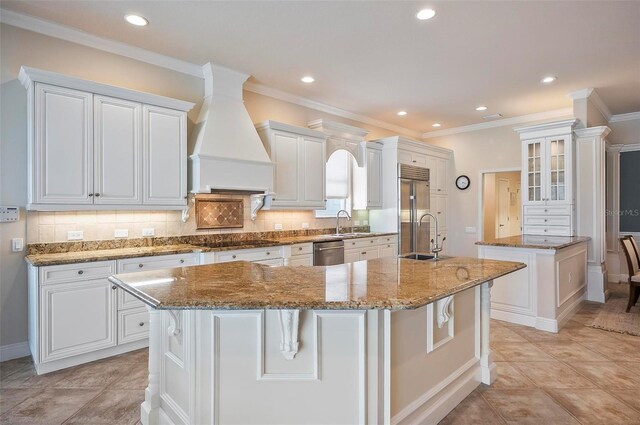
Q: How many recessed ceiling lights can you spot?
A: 7